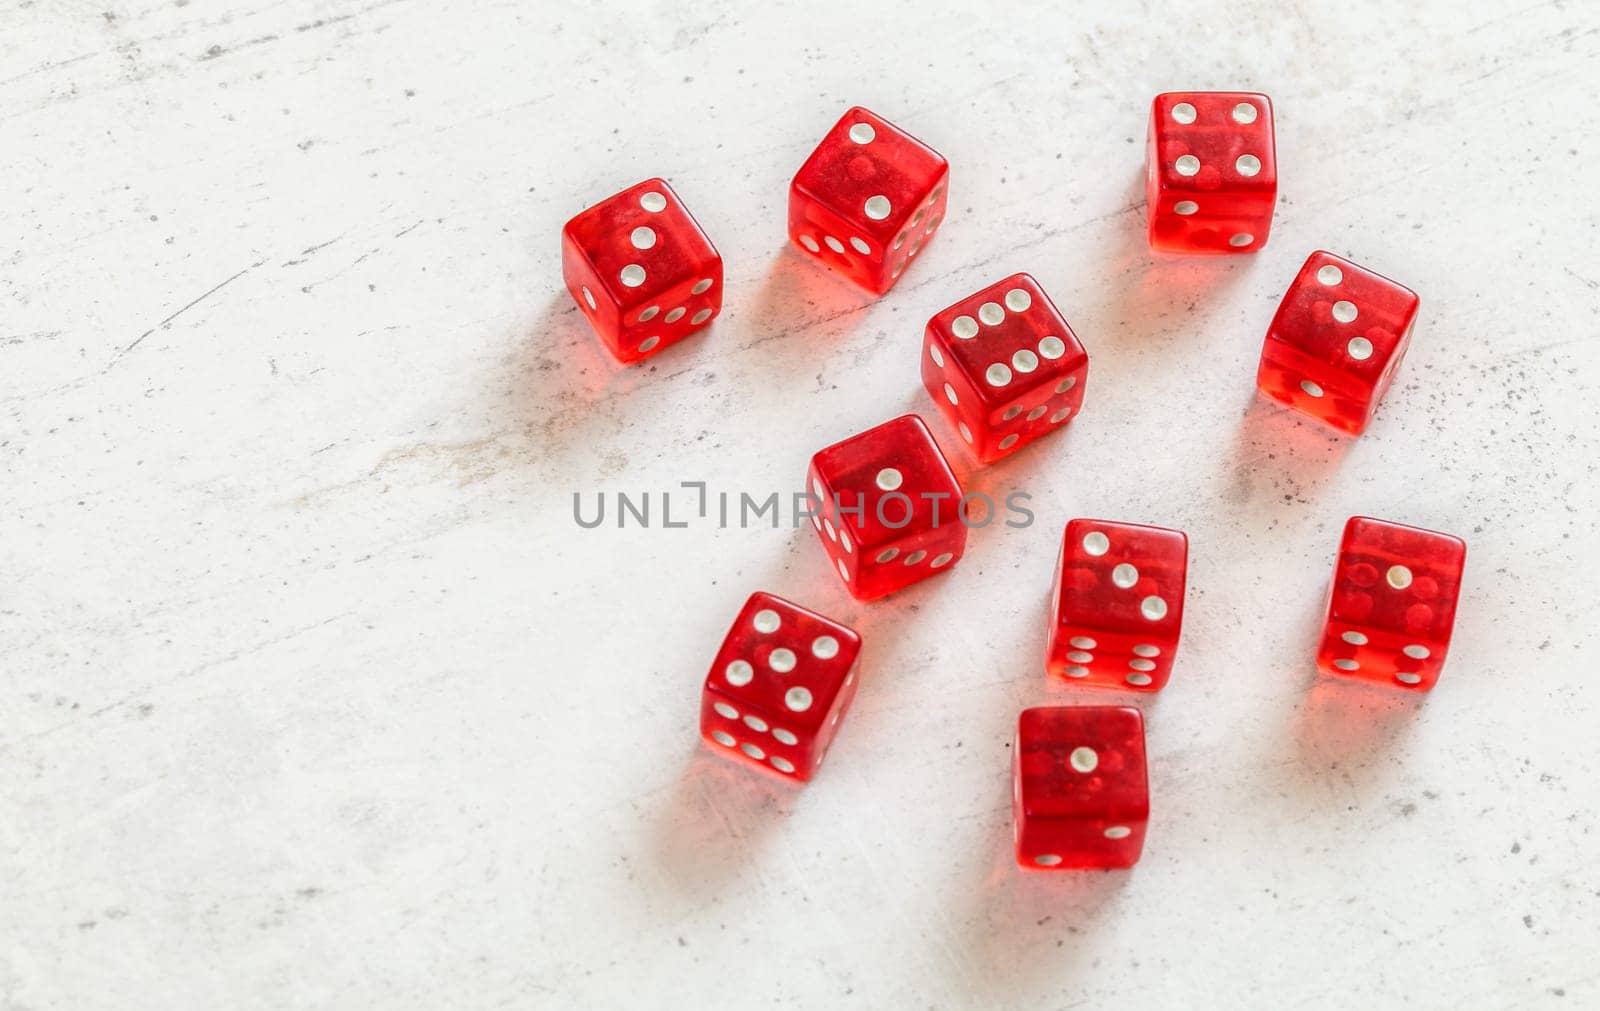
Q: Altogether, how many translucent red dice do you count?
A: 10